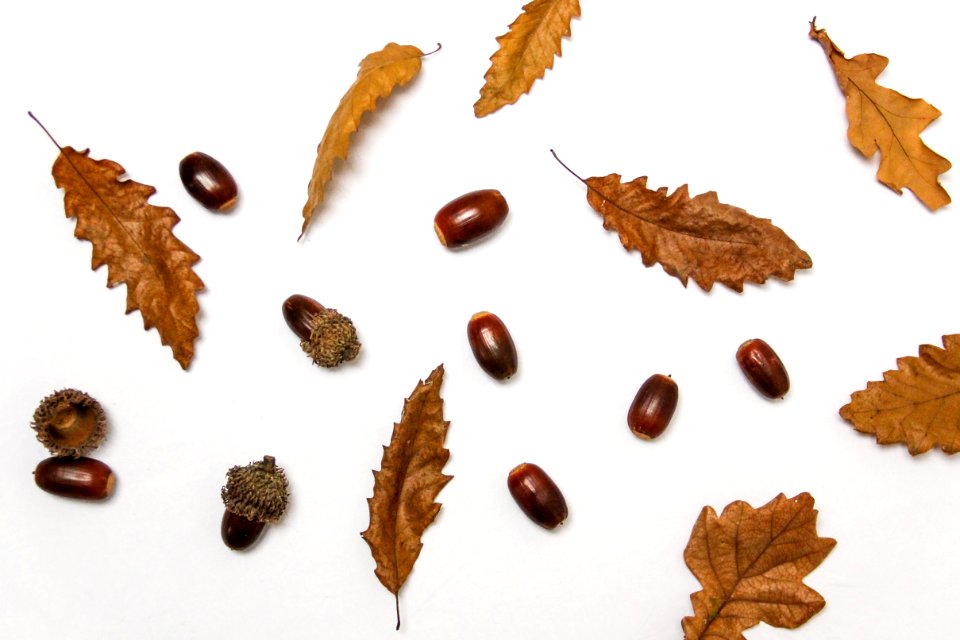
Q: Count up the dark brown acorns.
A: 9